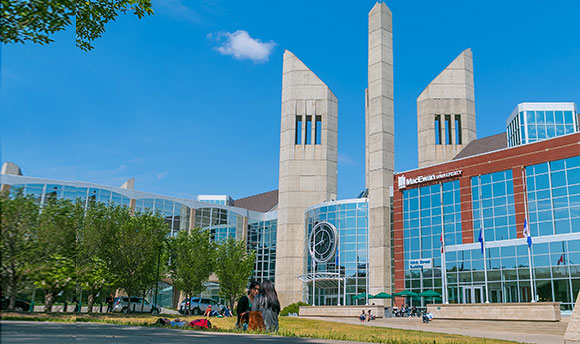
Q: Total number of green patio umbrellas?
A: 4